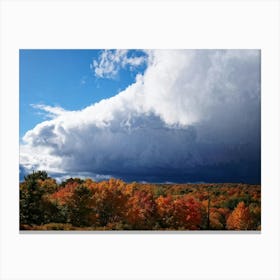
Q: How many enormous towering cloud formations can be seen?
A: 1